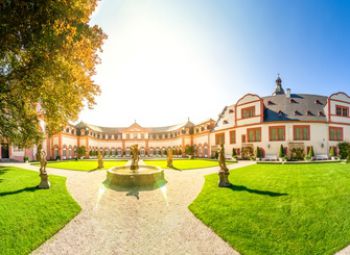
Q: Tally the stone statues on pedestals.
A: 4